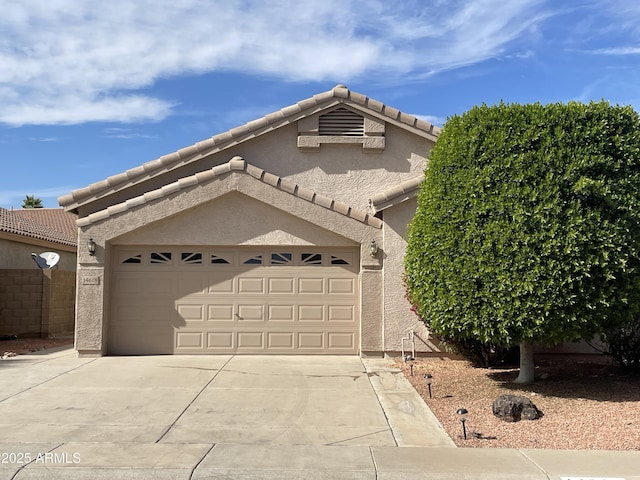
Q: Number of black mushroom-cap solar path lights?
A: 3